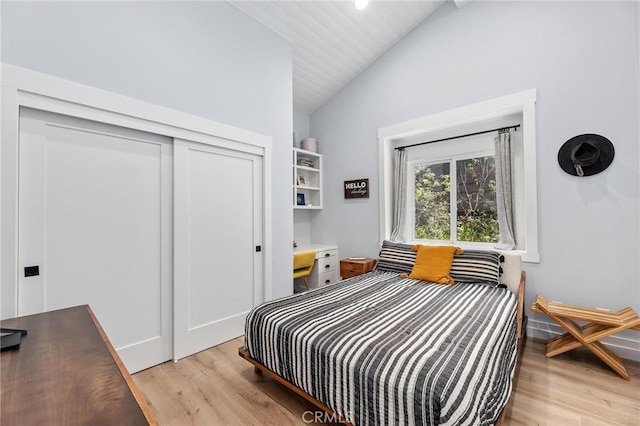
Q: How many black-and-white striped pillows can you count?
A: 2